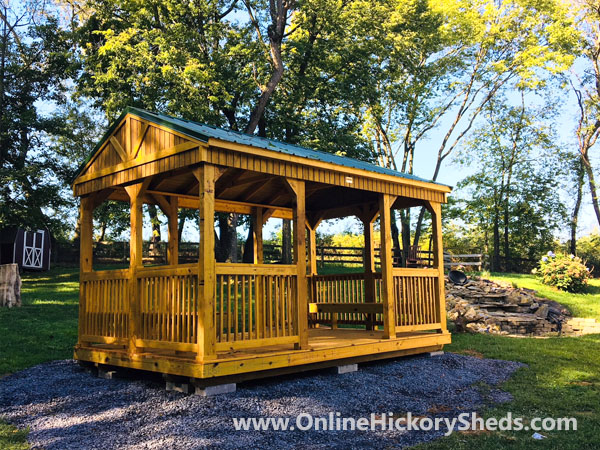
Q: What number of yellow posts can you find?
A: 10